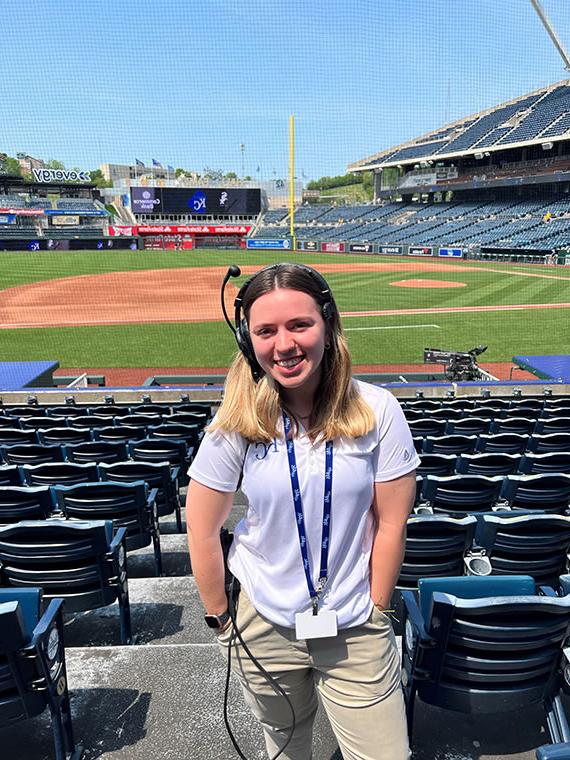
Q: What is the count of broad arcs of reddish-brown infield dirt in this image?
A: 1